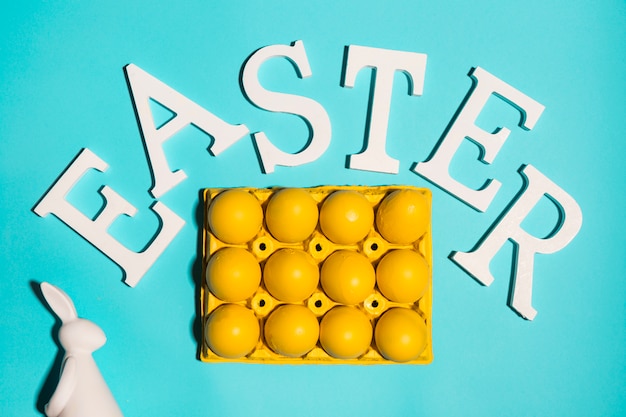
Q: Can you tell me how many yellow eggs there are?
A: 12